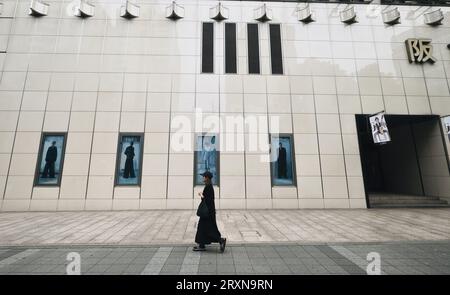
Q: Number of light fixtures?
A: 10